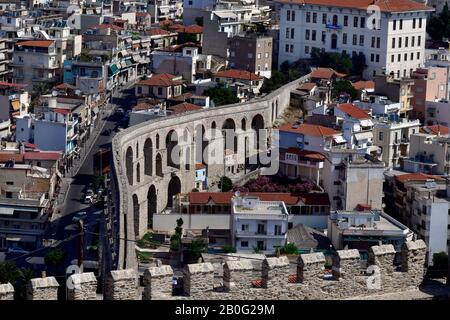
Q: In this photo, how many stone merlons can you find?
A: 12